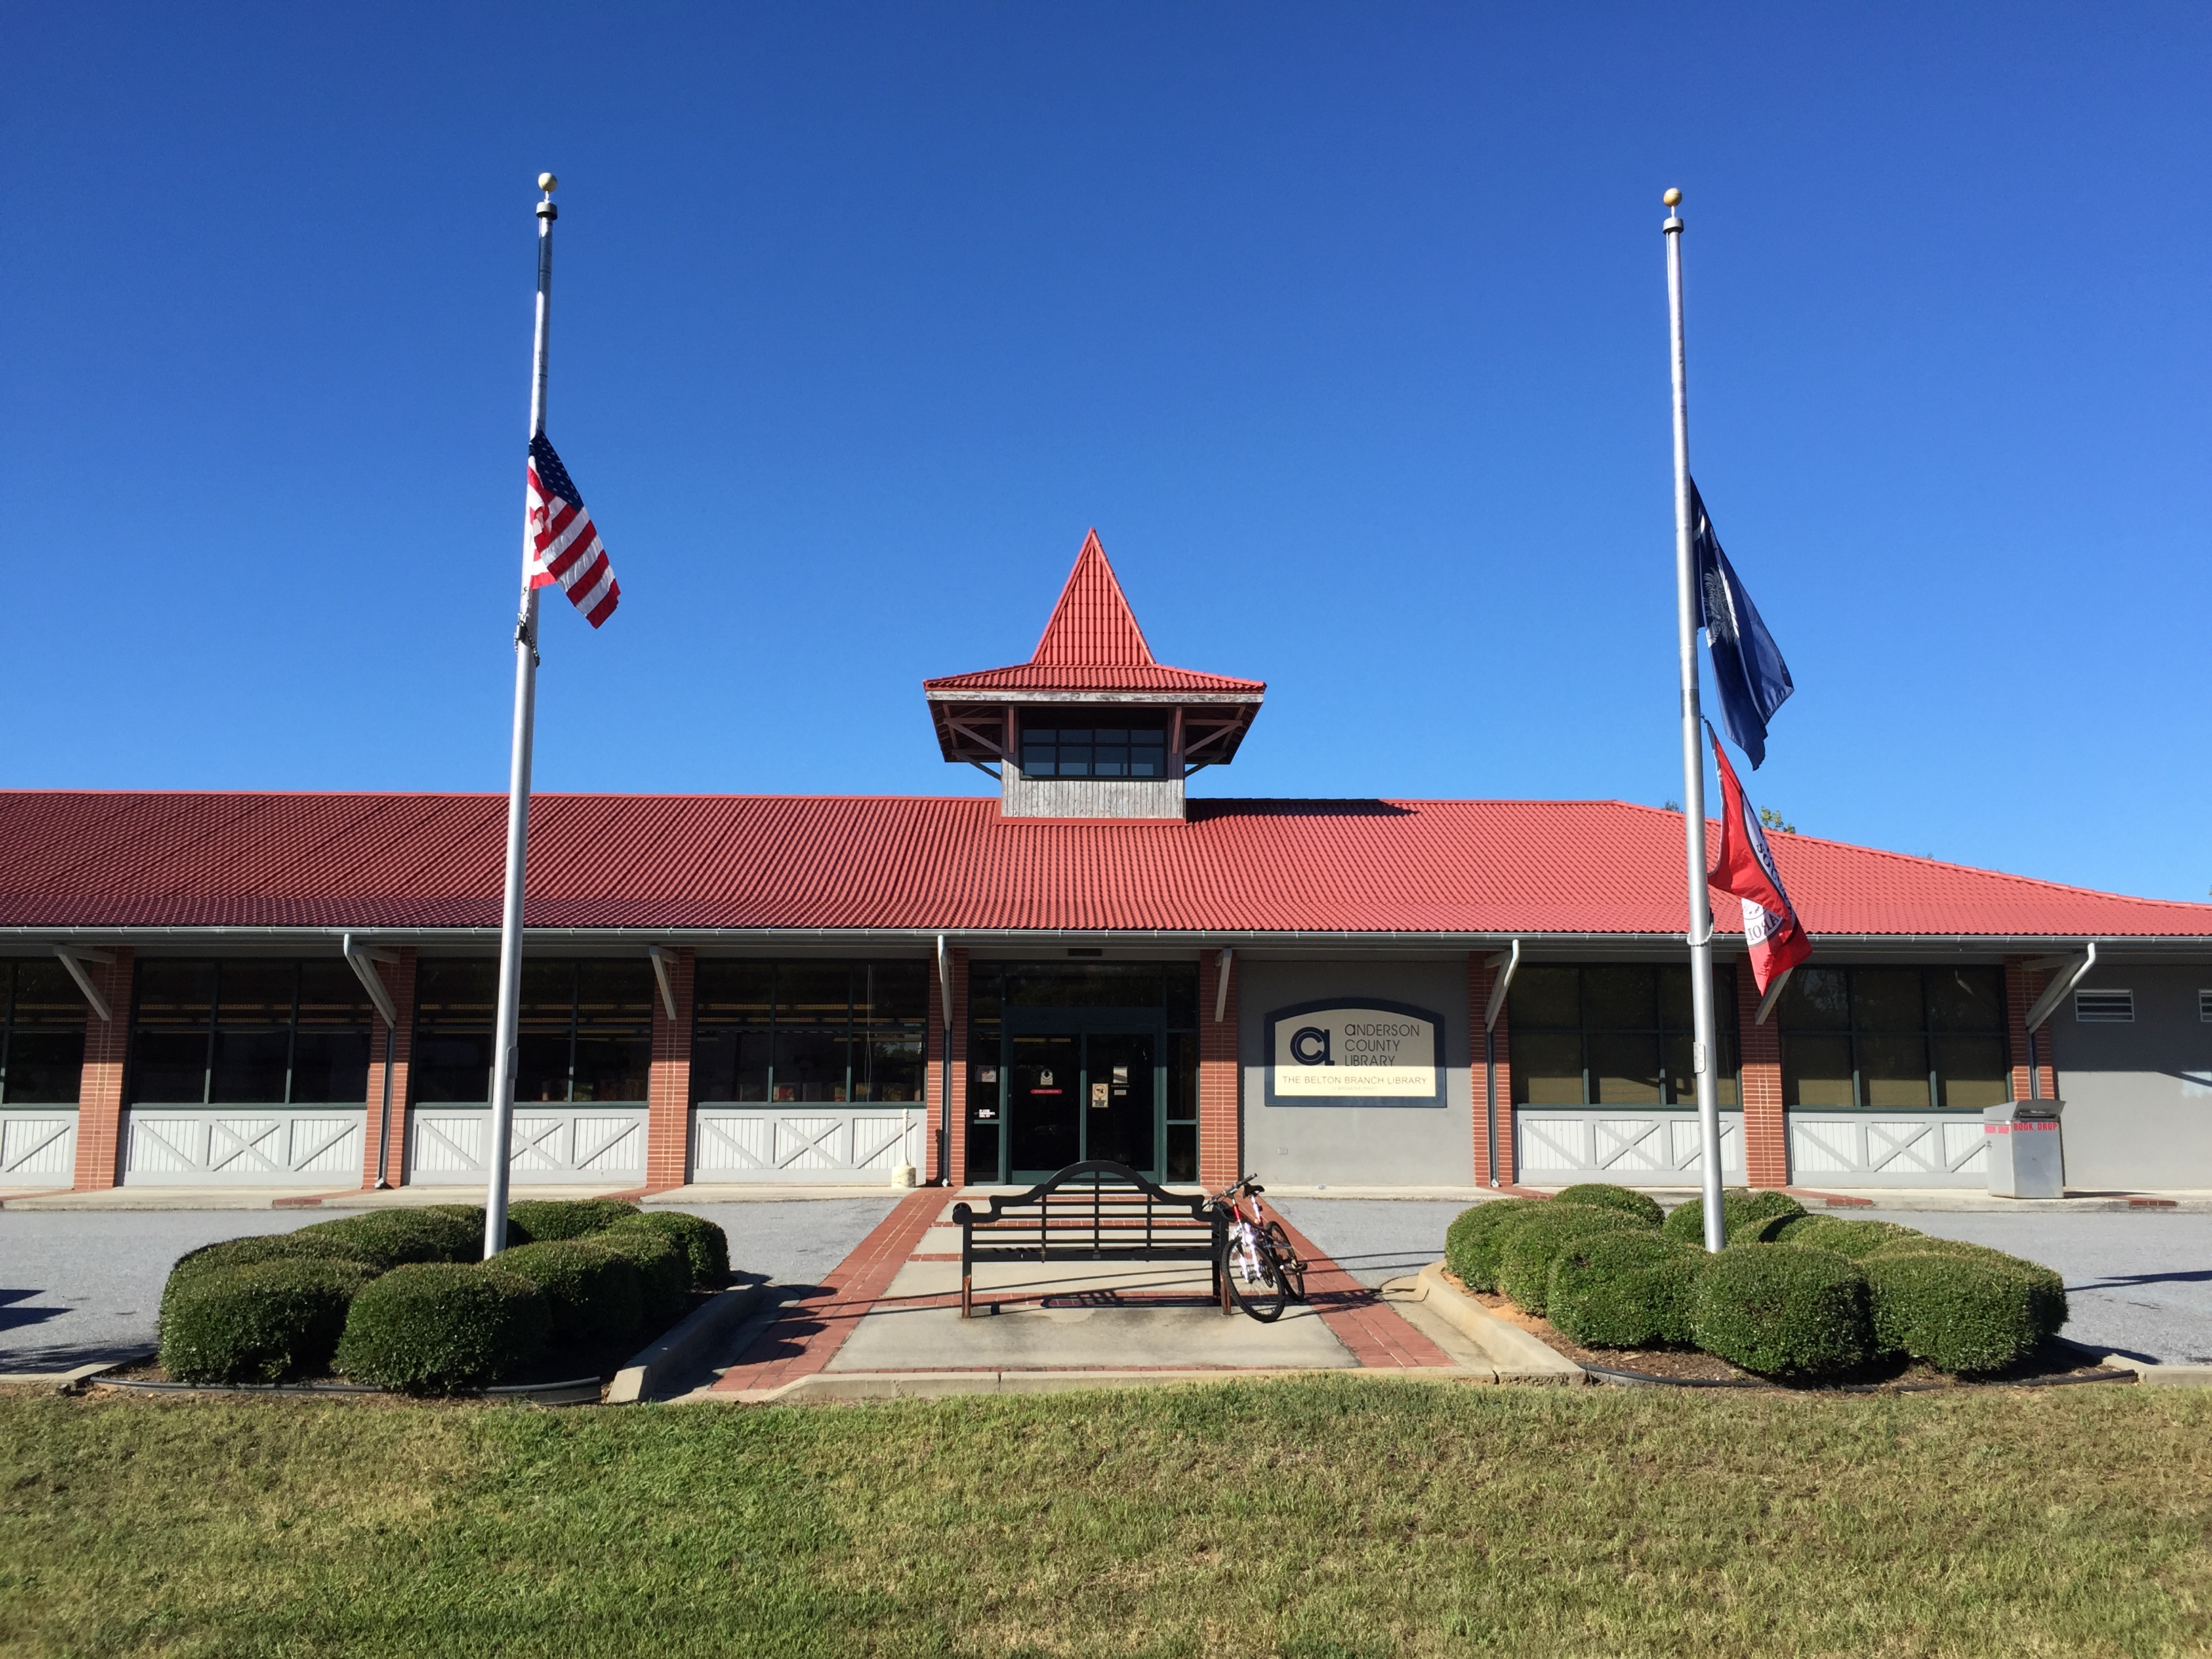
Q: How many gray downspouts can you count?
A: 4